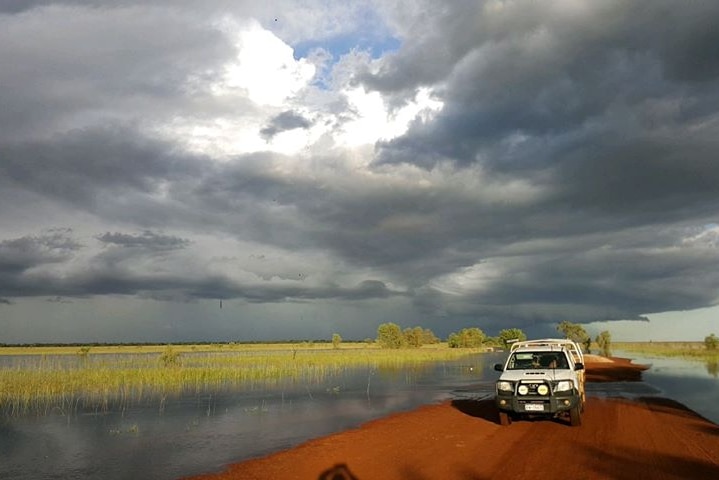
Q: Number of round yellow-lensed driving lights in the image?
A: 2